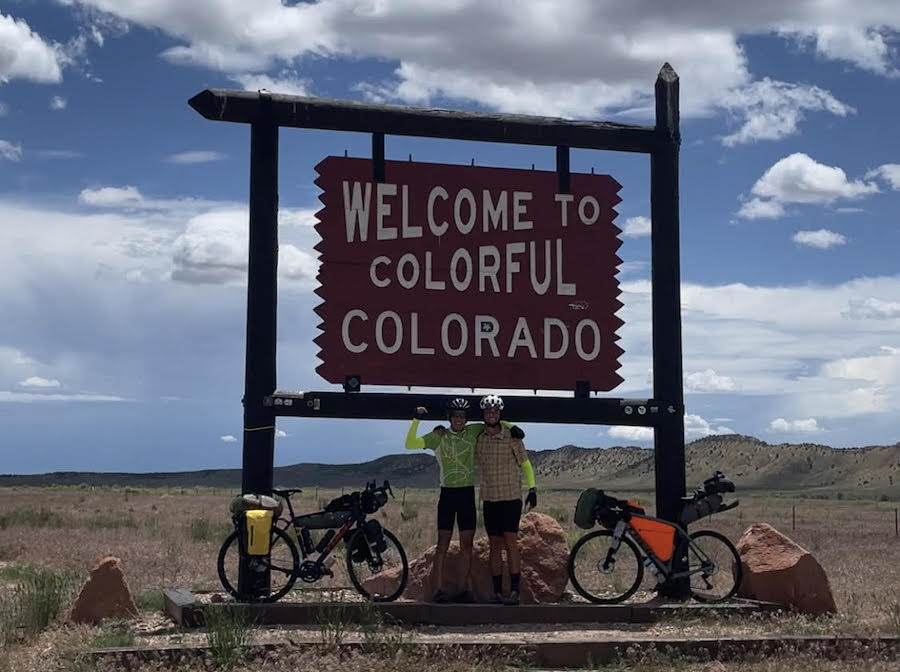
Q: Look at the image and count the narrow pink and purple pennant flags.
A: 0